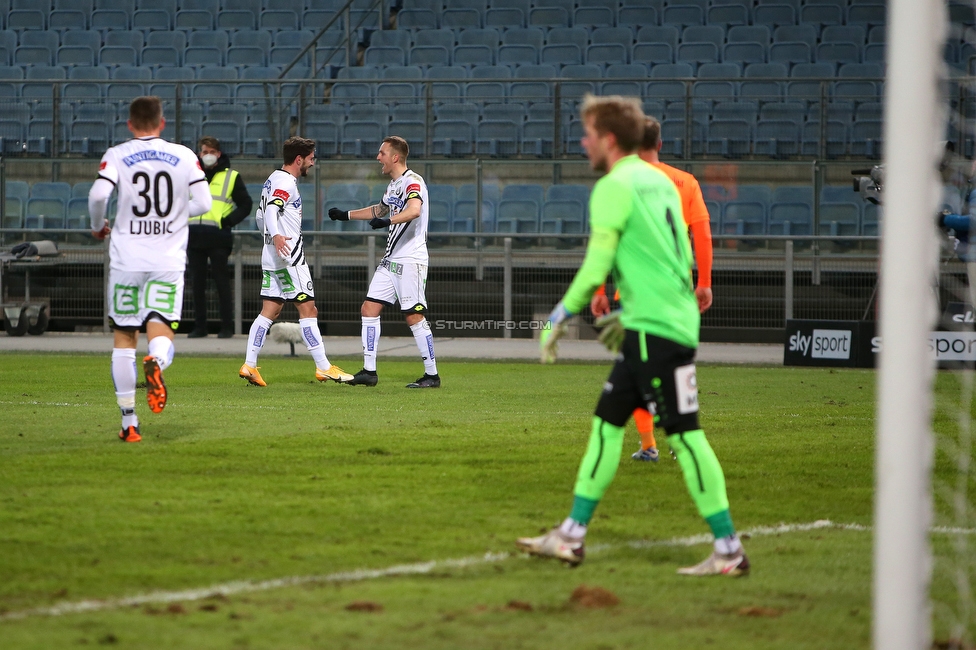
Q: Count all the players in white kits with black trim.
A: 3